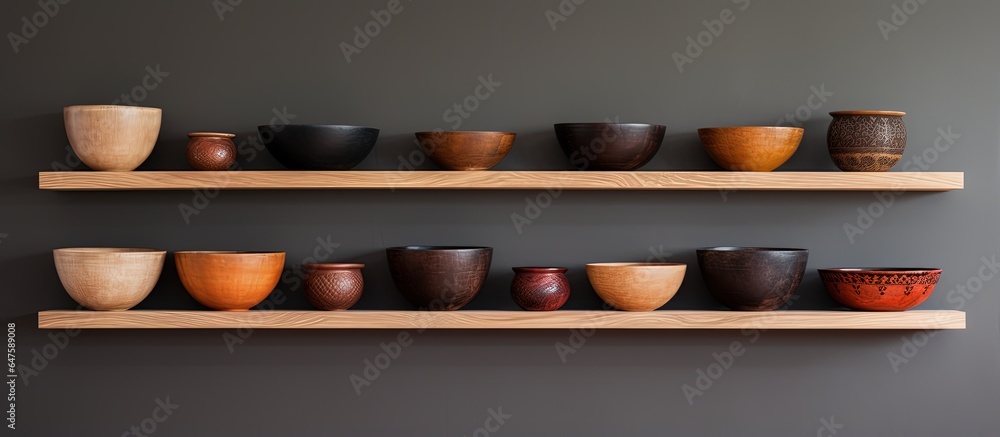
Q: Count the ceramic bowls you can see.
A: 15